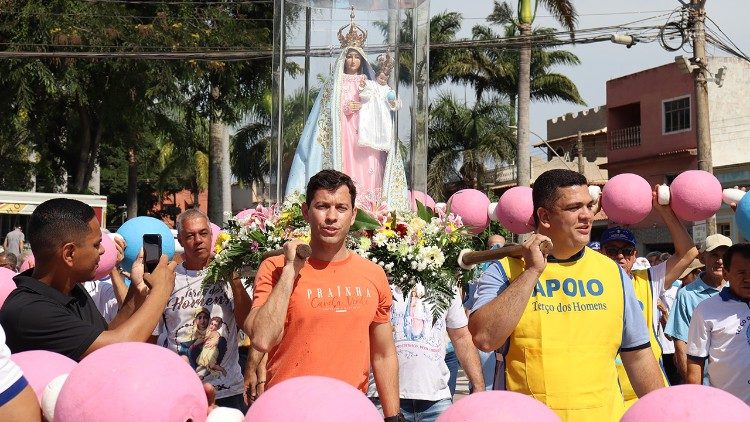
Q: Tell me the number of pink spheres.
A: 15